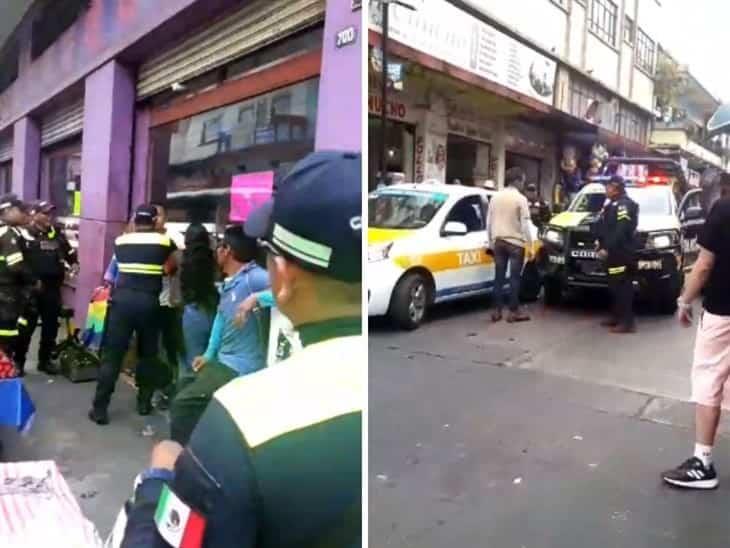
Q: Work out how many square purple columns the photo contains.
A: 3